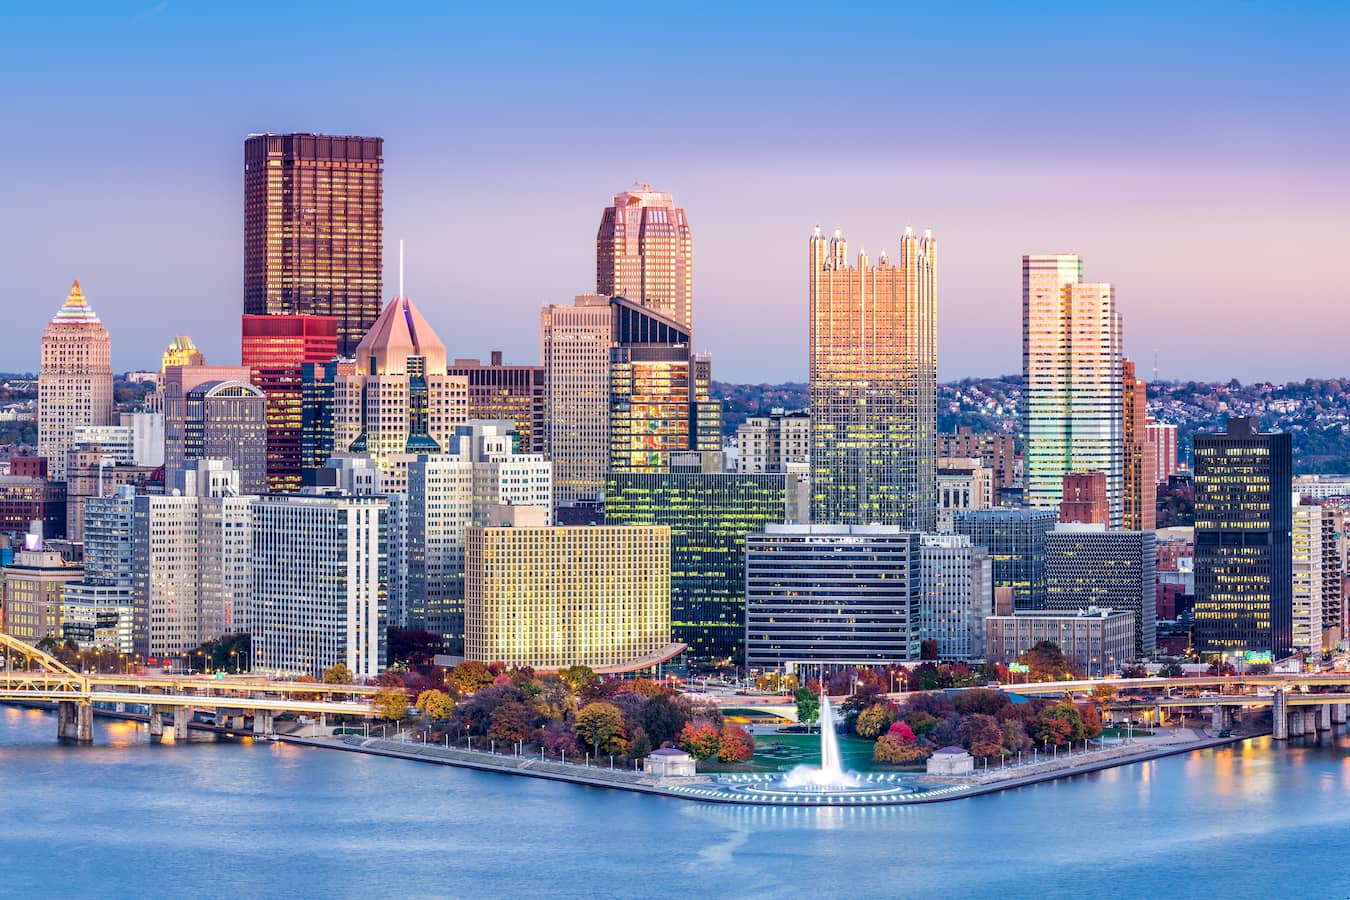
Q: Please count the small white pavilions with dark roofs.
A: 2